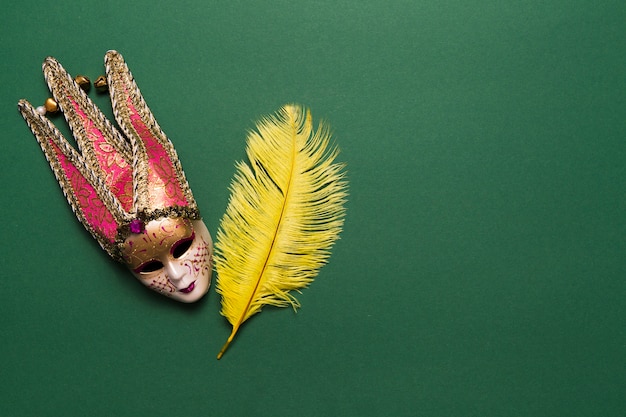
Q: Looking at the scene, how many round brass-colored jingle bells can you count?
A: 3